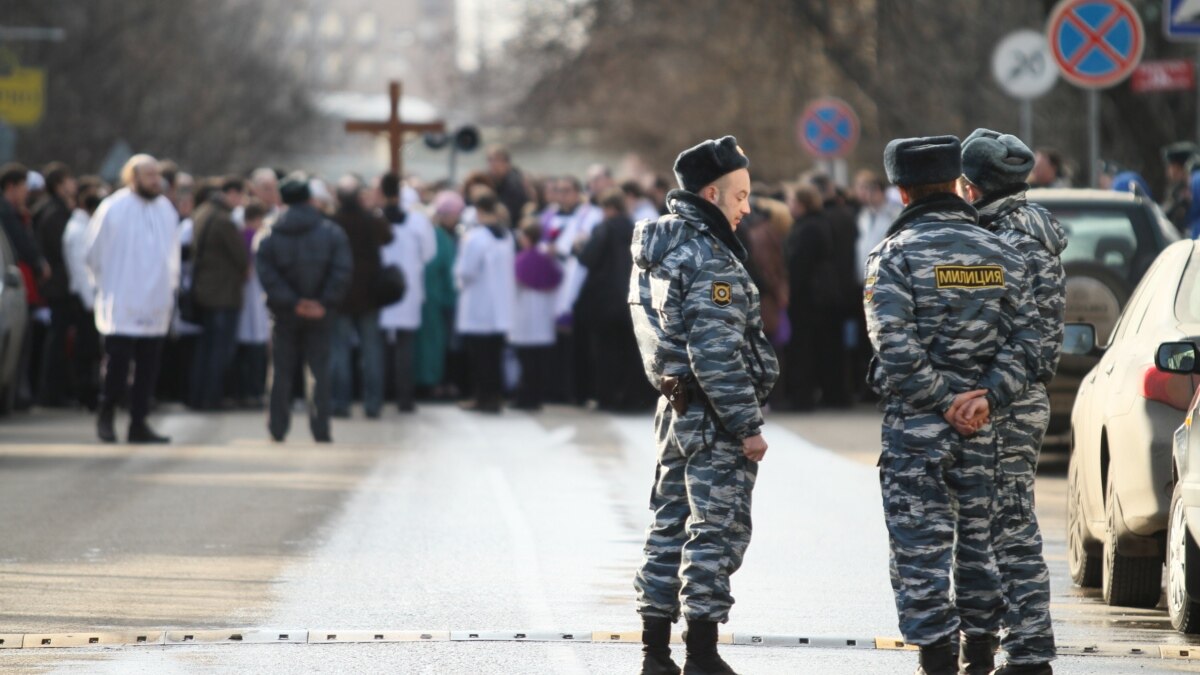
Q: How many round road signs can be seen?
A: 3